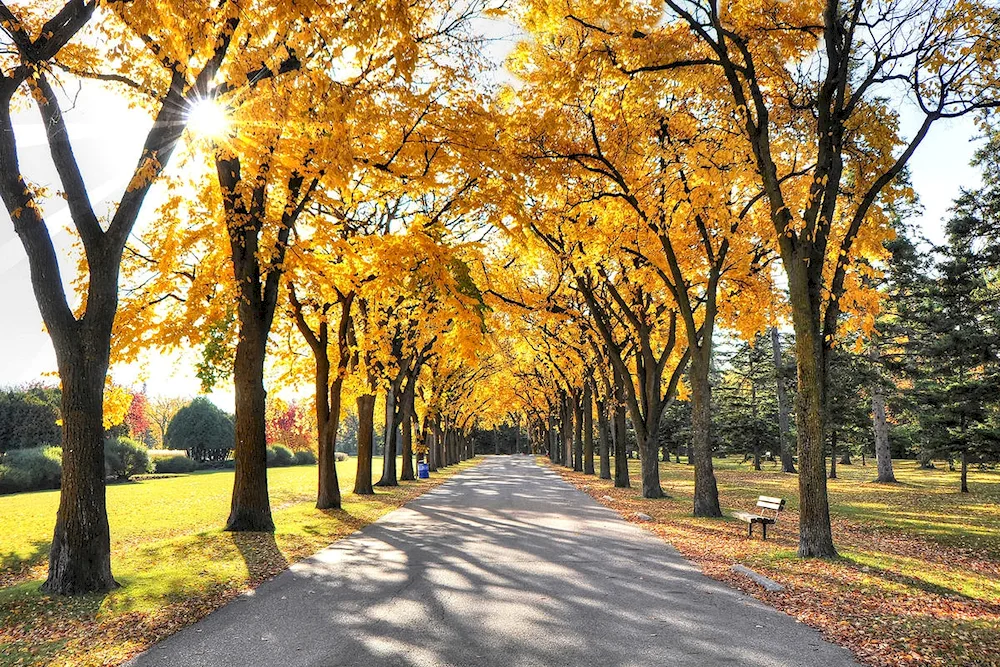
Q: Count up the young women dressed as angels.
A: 0